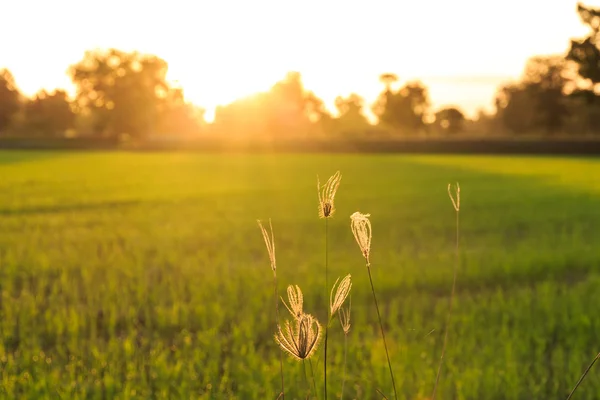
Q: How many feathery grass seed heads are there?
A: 8